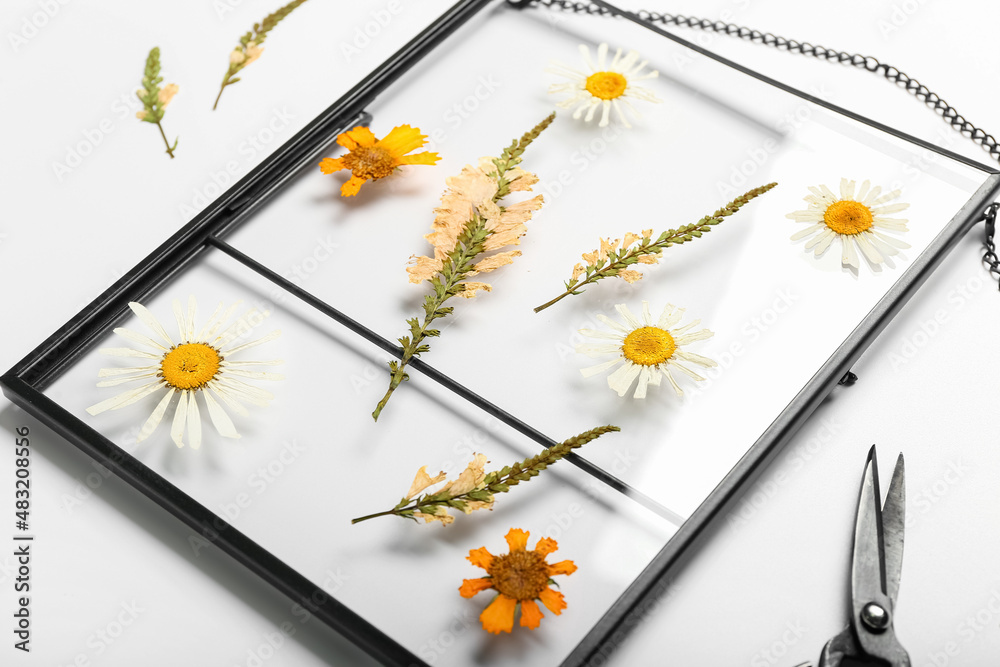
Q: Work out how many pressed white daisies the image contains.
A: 4